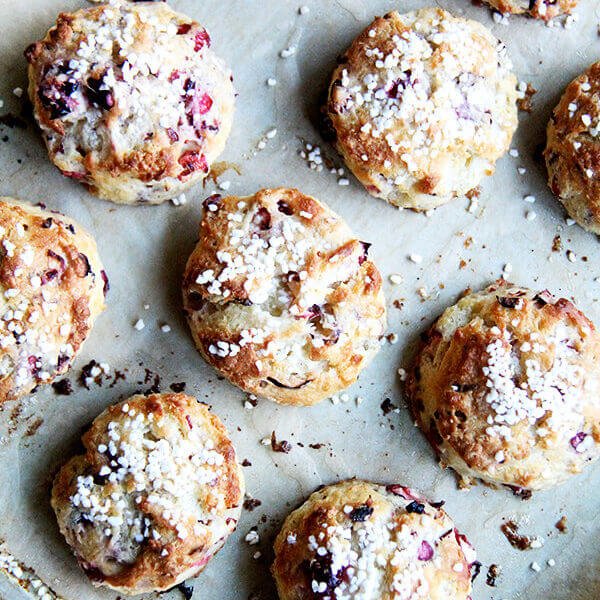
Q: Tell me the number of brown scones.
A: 9